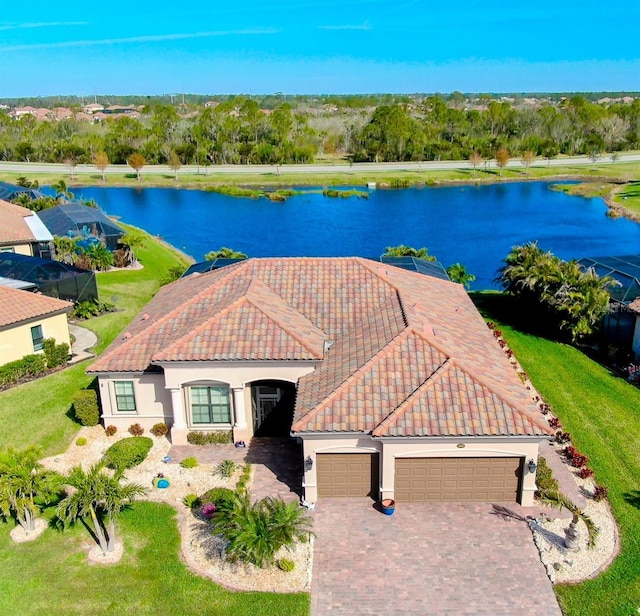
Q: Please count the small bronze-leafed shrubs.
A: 3